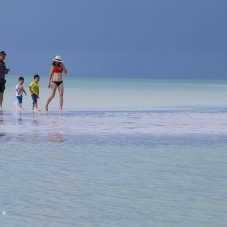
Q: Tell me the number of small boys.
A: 2